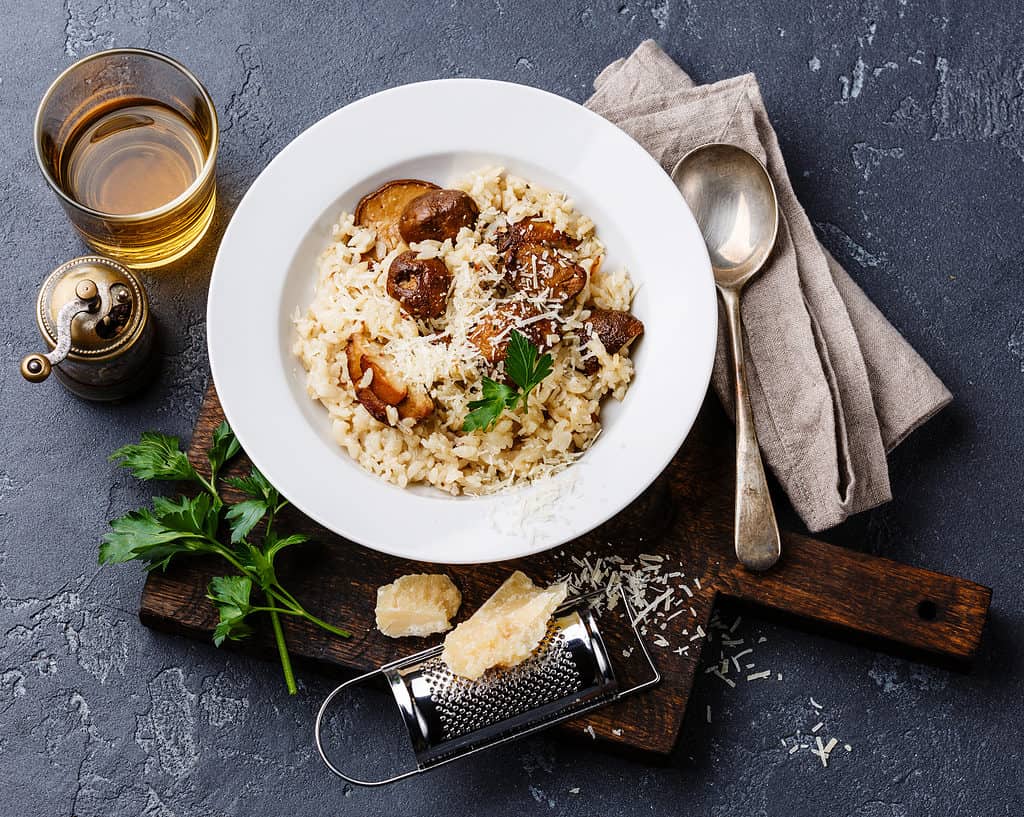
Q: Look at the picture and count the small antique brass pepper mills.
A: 1